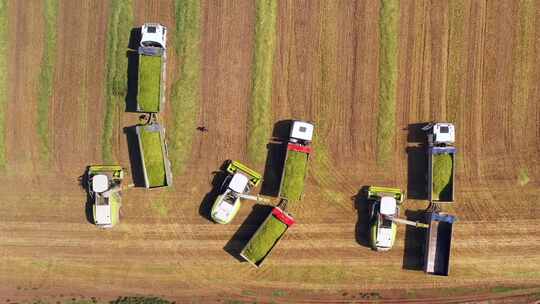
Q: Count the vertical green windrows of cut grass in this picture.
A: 6